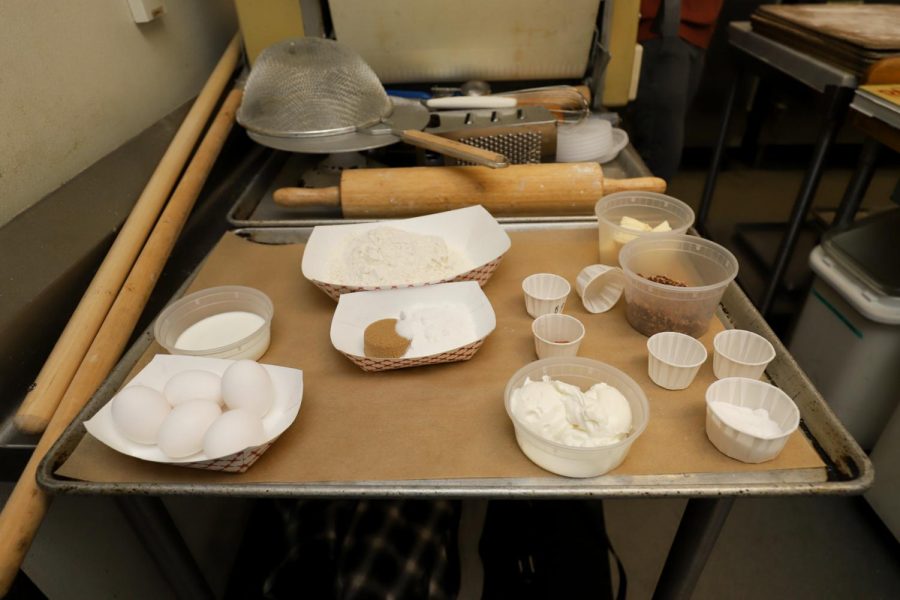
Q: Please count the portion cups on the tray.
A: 6